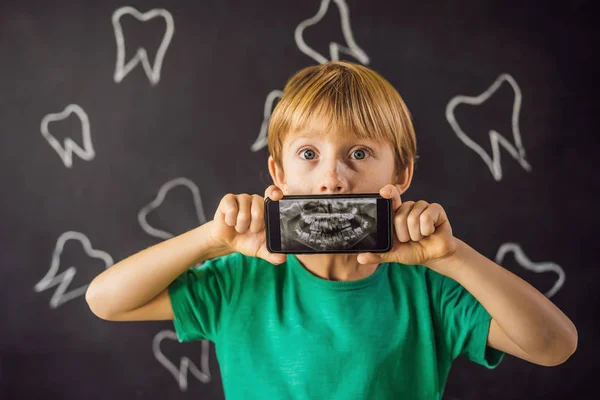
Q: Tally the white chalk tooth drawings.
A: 9